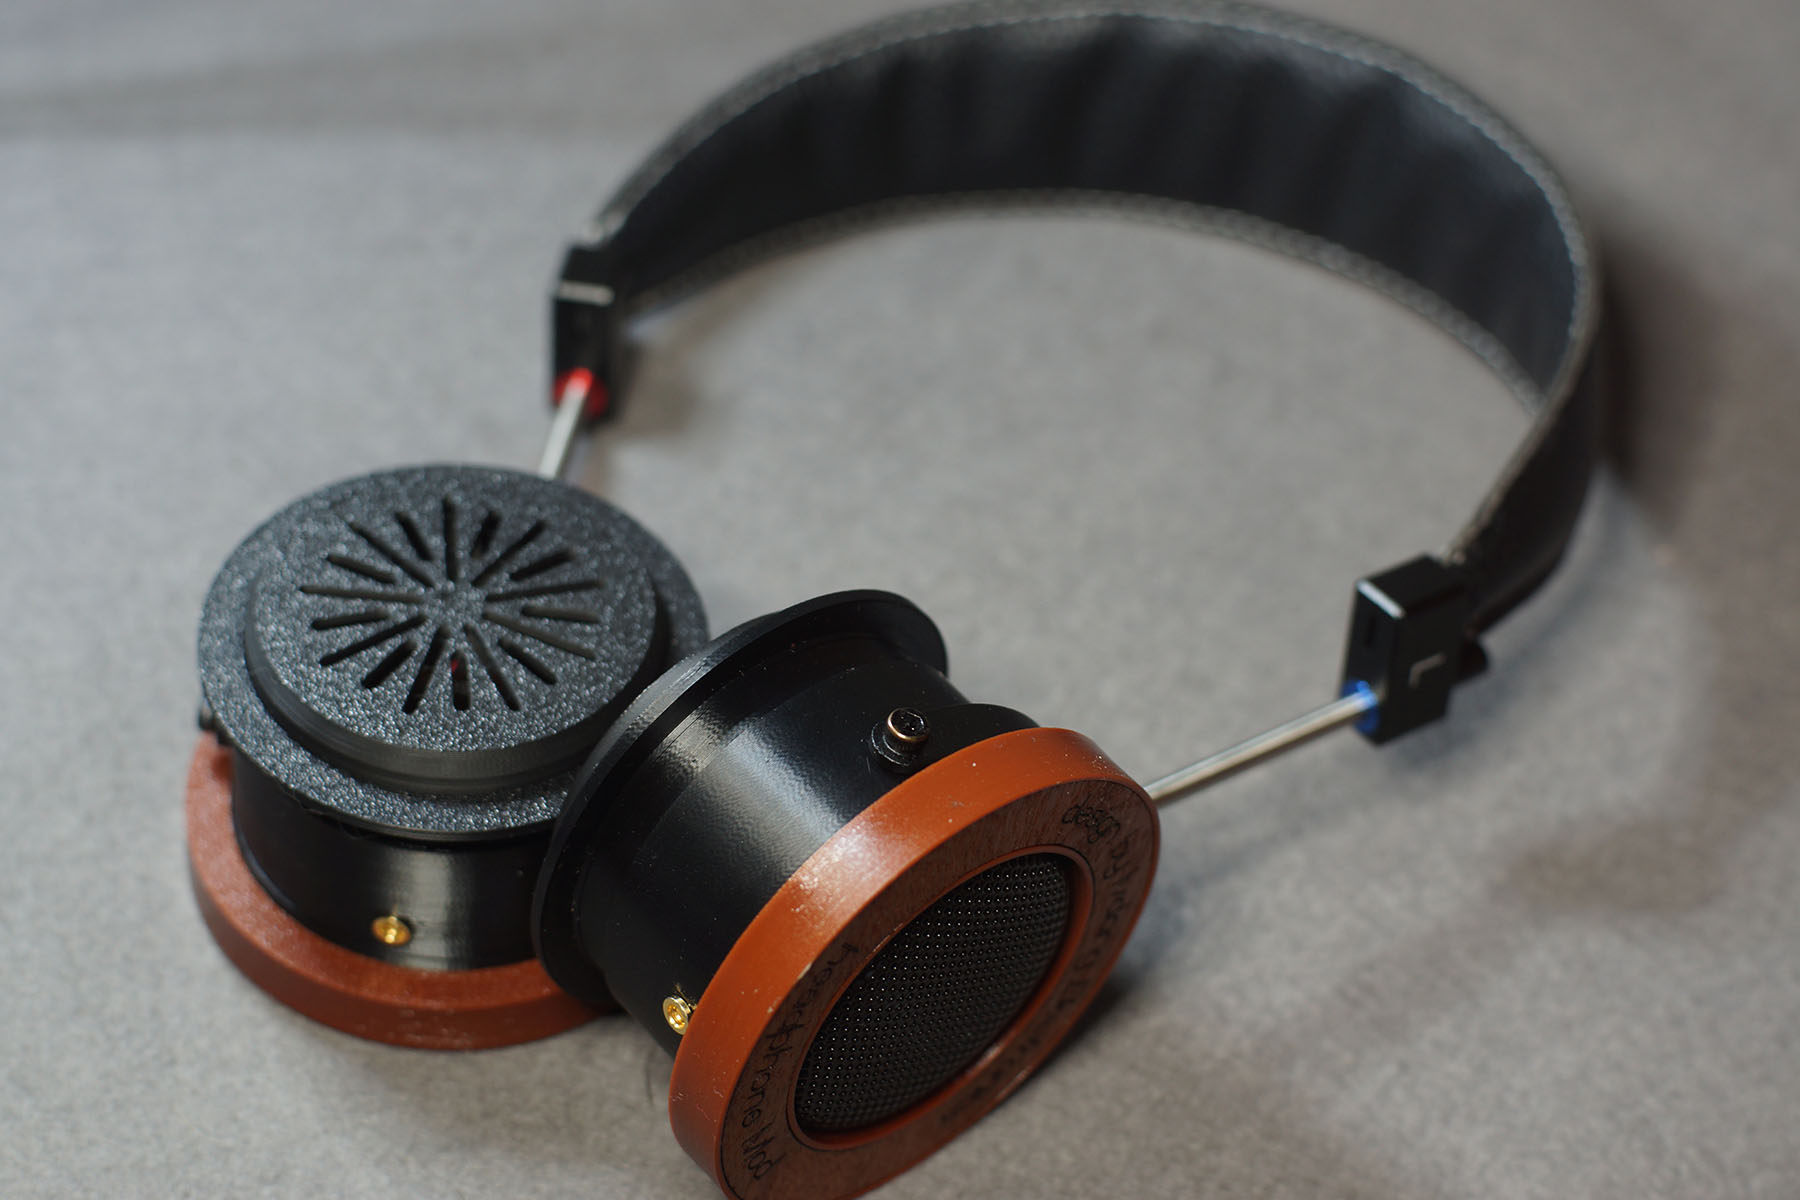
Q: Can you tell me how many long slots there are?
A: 9